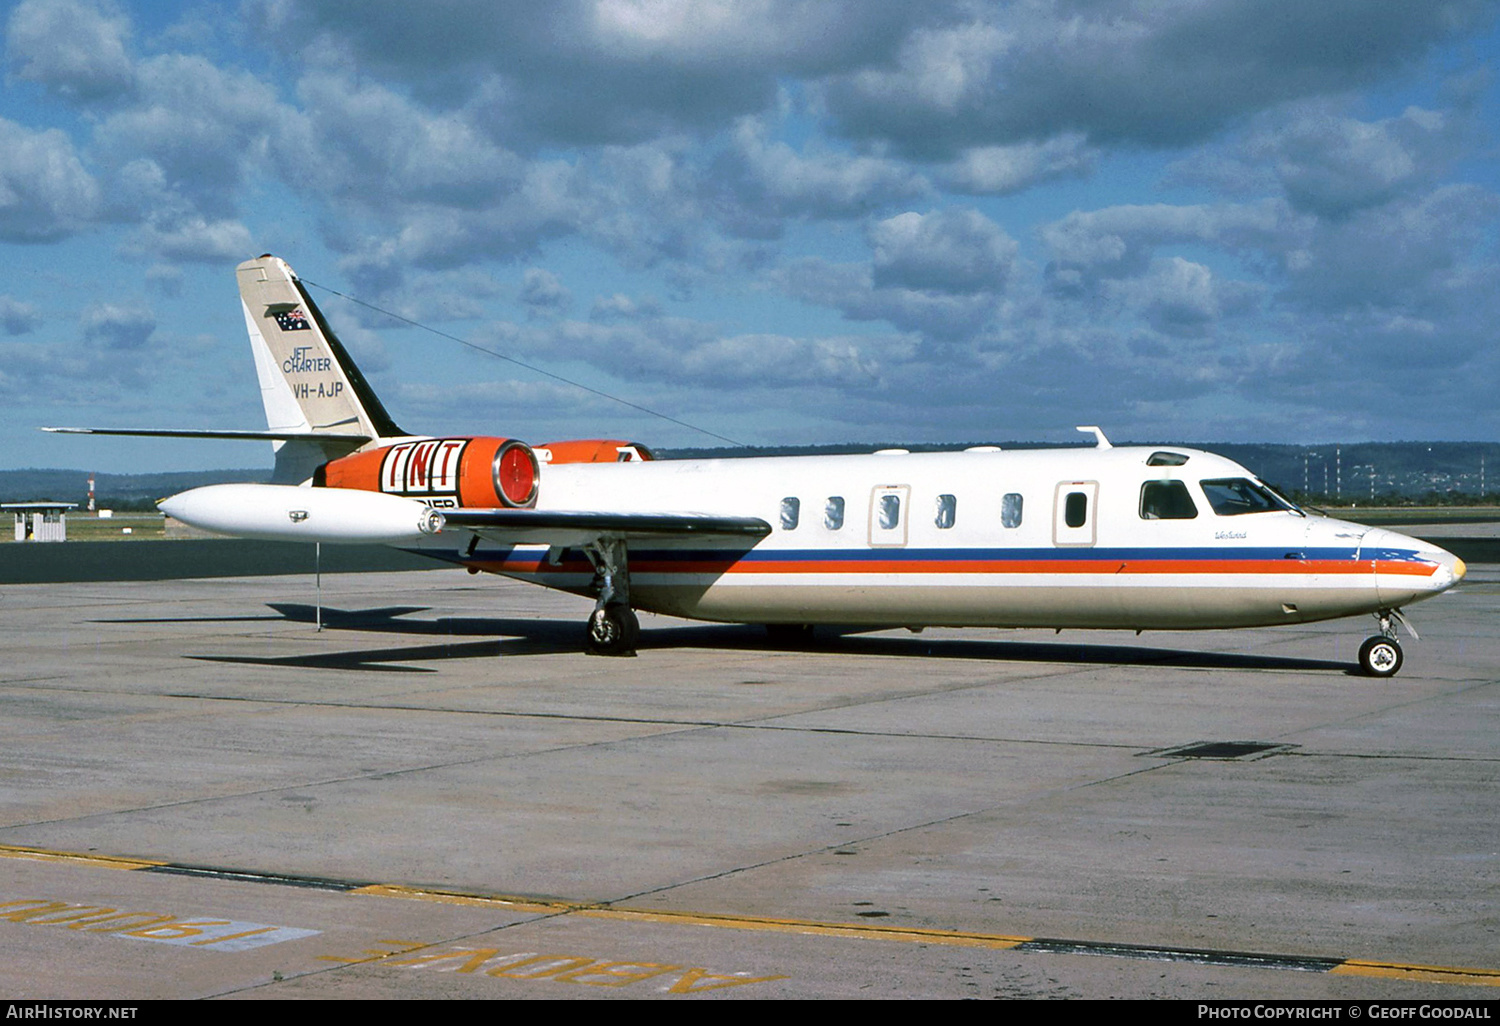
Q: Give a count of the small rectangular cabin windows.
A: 6